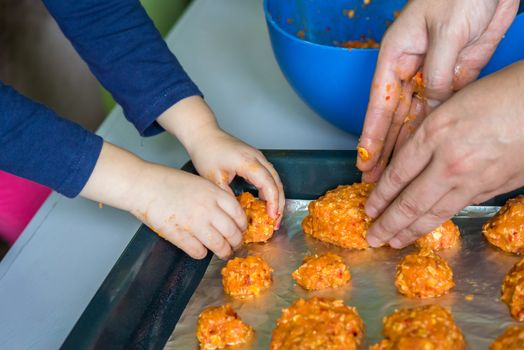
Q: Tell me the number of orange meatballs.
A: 12